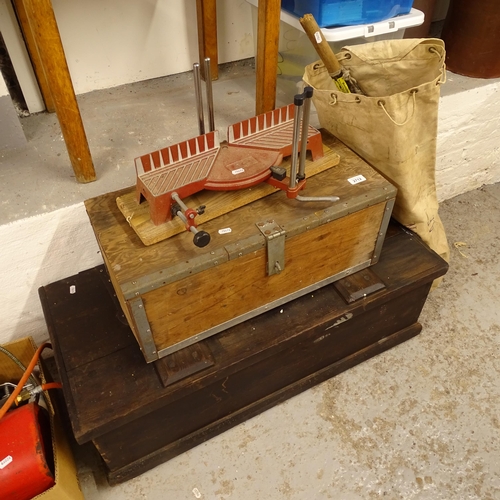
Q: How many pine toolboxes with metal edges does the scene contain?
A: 1